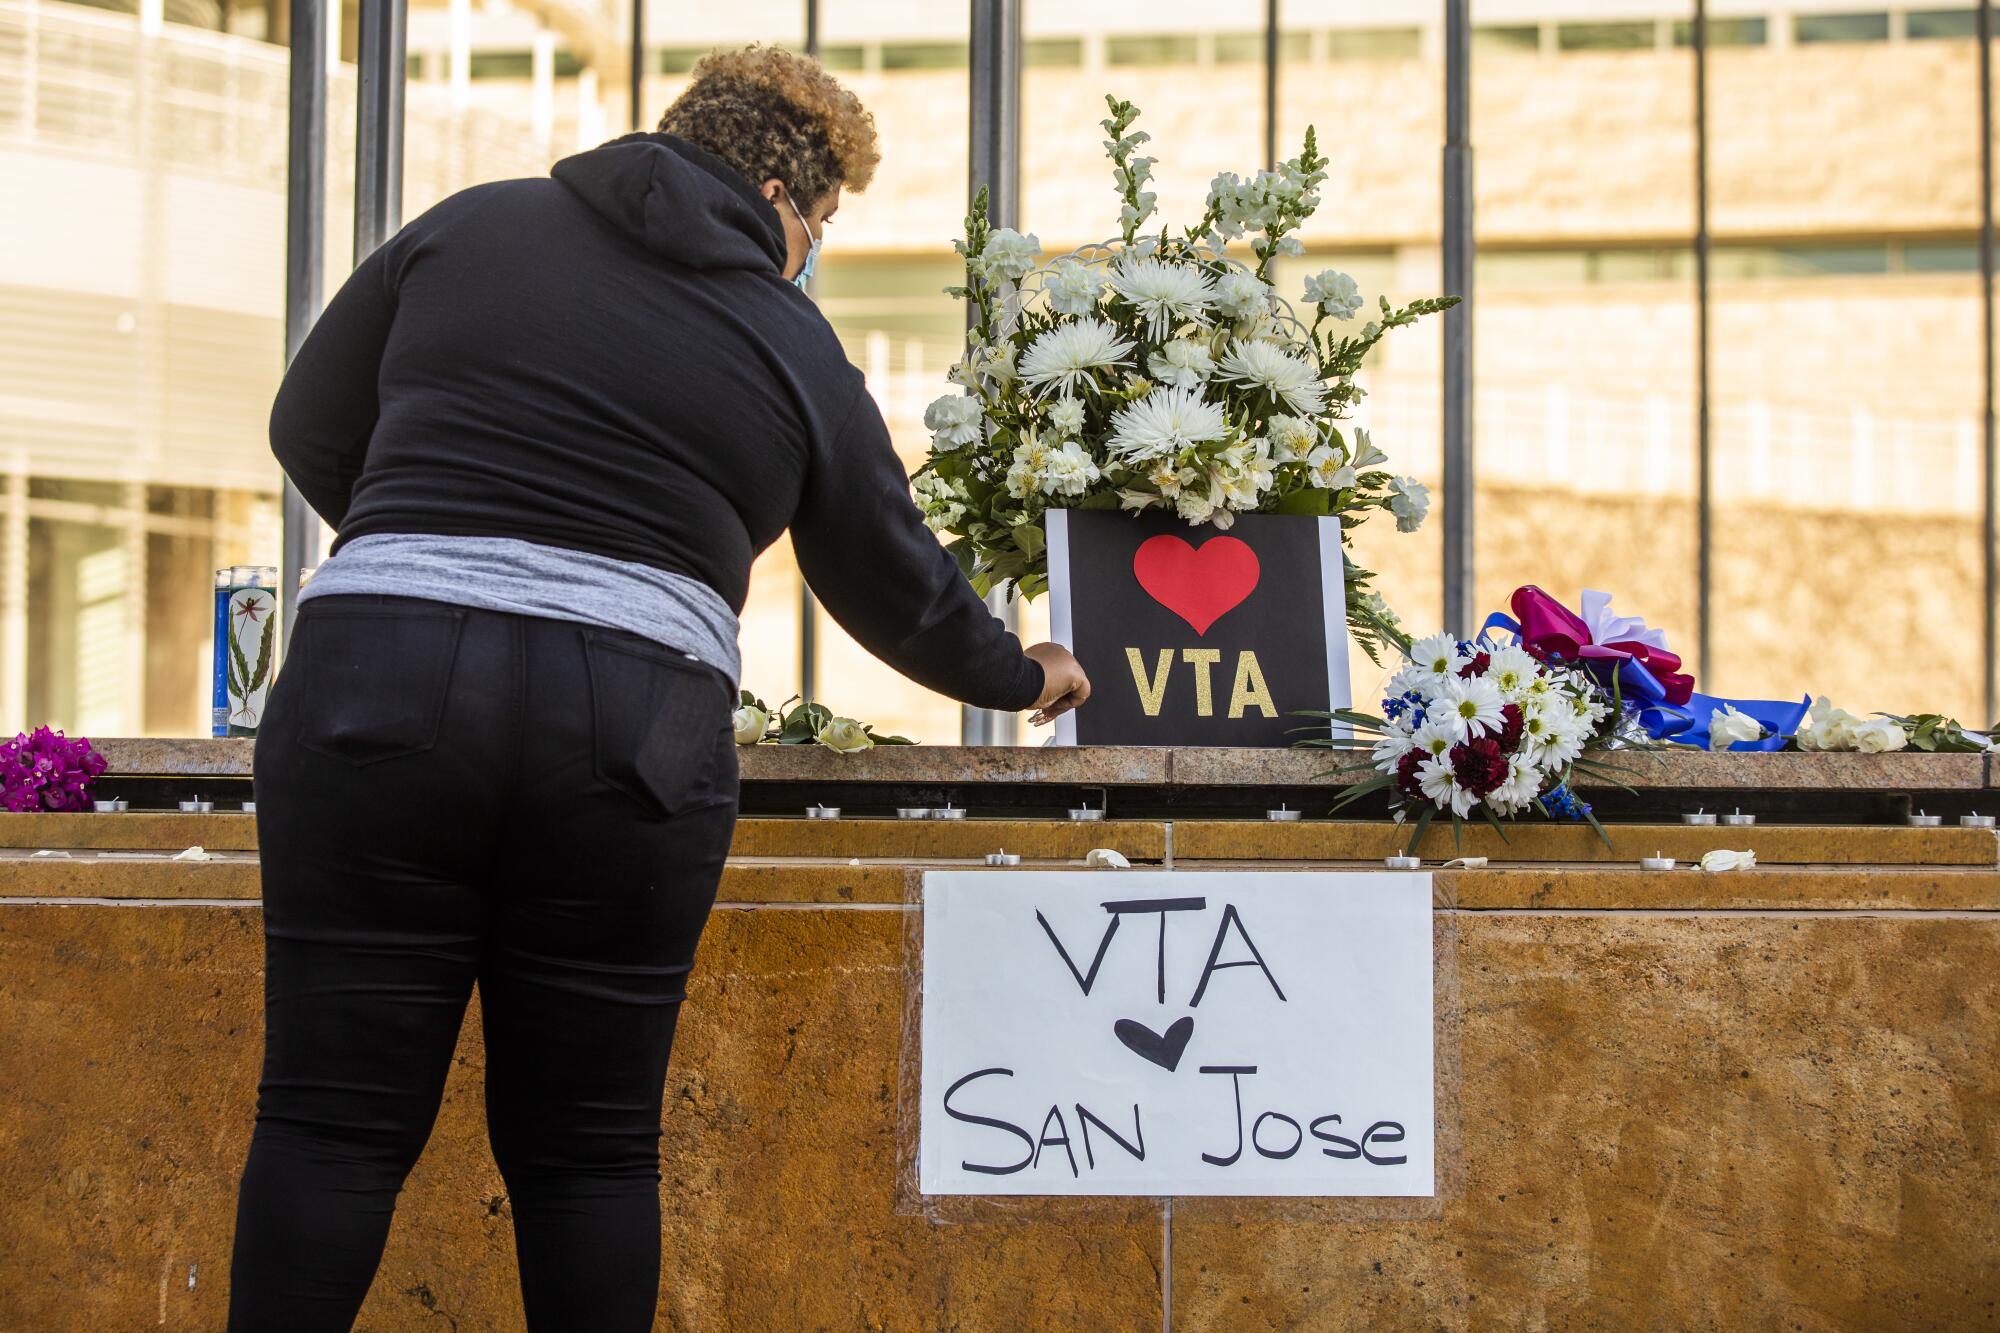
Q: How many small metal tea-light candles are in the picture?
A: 15